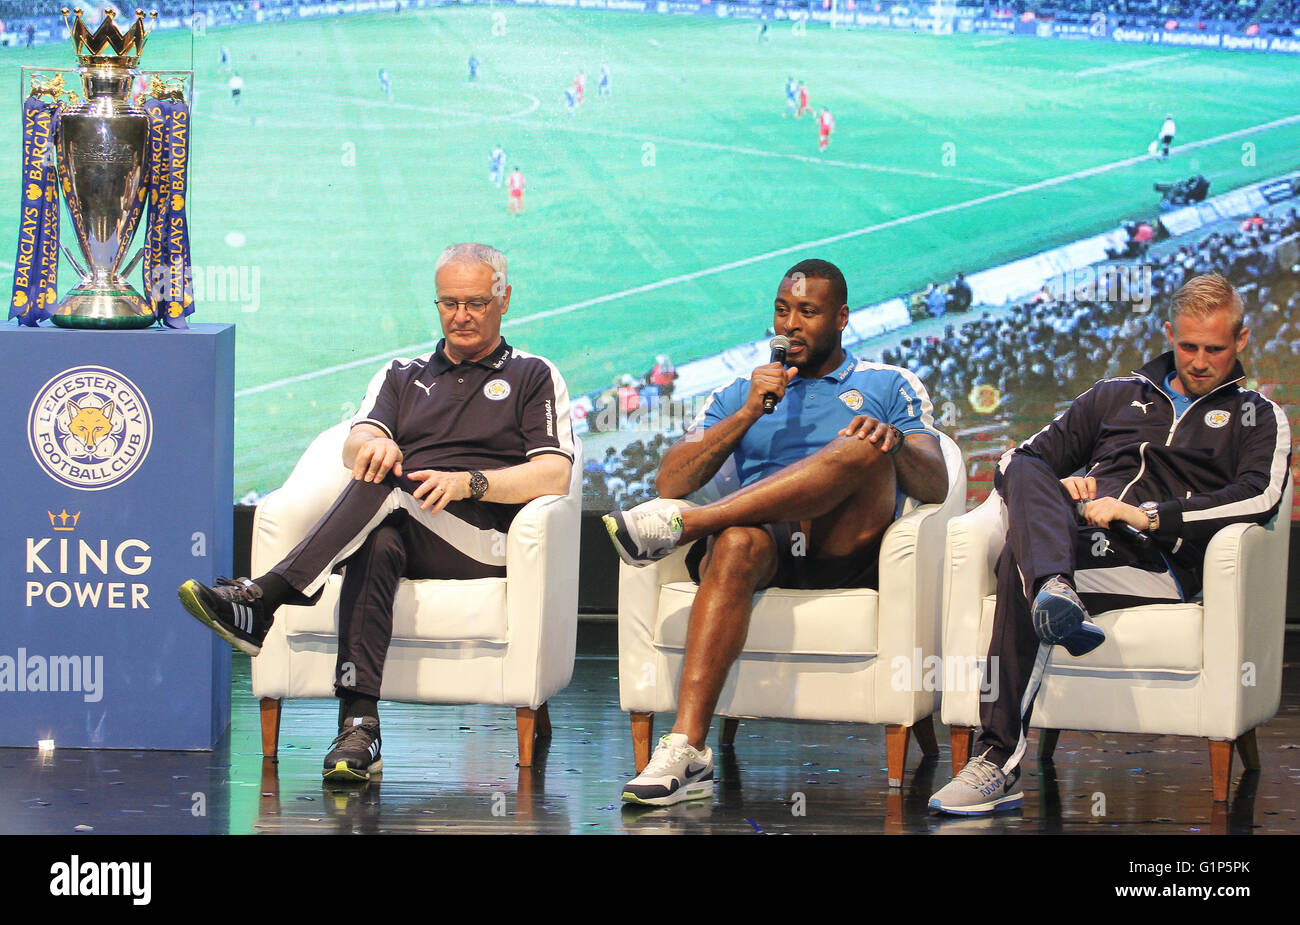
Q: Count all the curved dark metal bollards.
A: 0